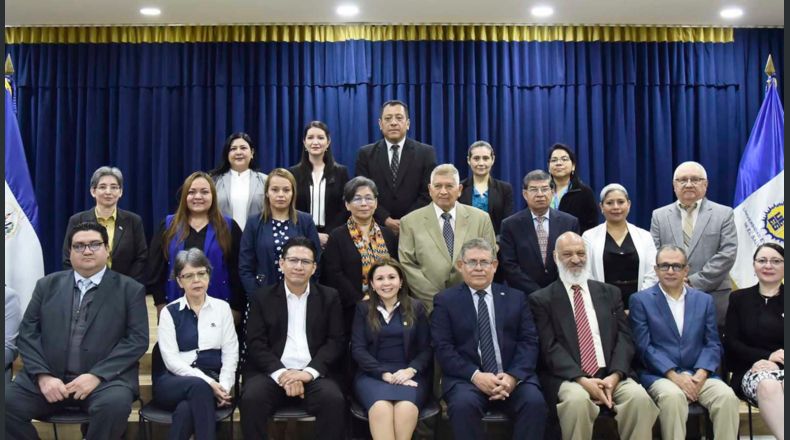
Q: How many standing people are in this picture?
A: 13